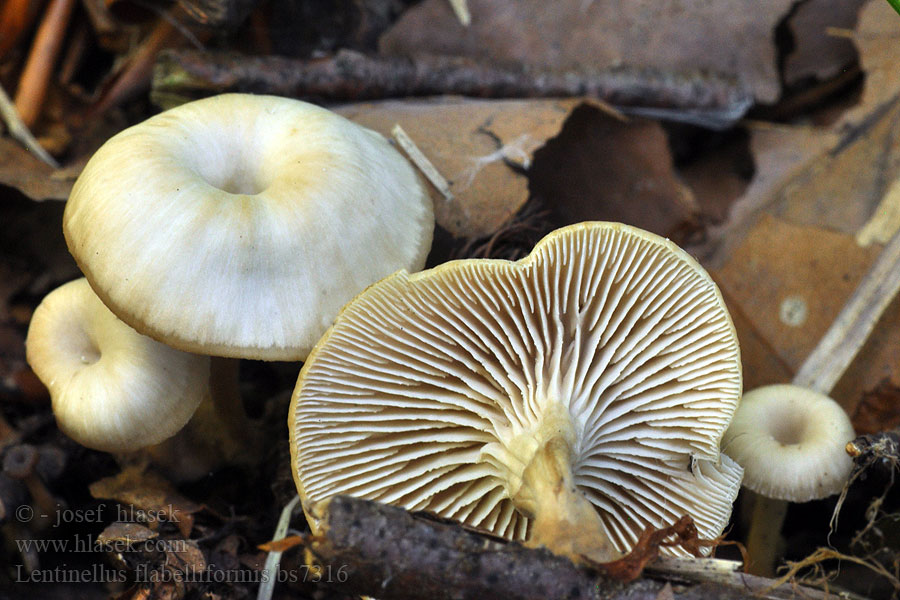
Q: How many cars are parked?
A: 0